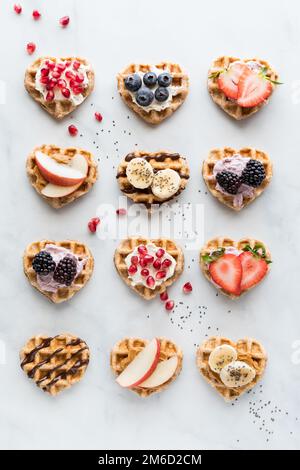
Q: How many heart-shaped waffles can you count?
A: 12